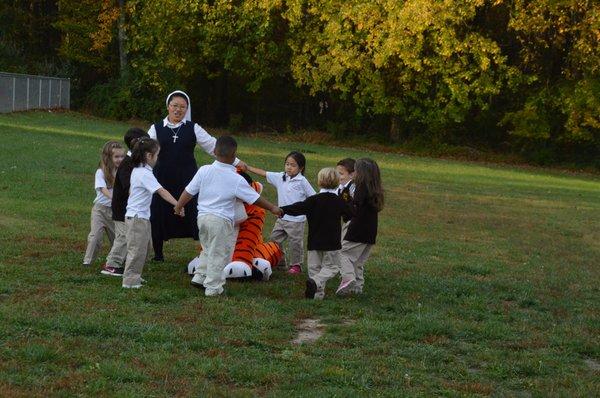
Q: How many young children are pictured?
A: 8